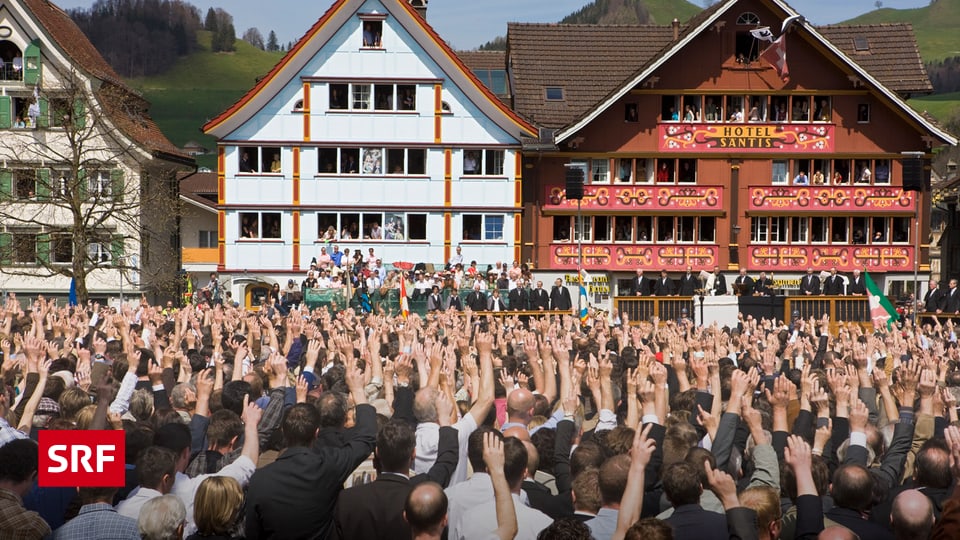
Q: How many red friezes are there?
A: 5